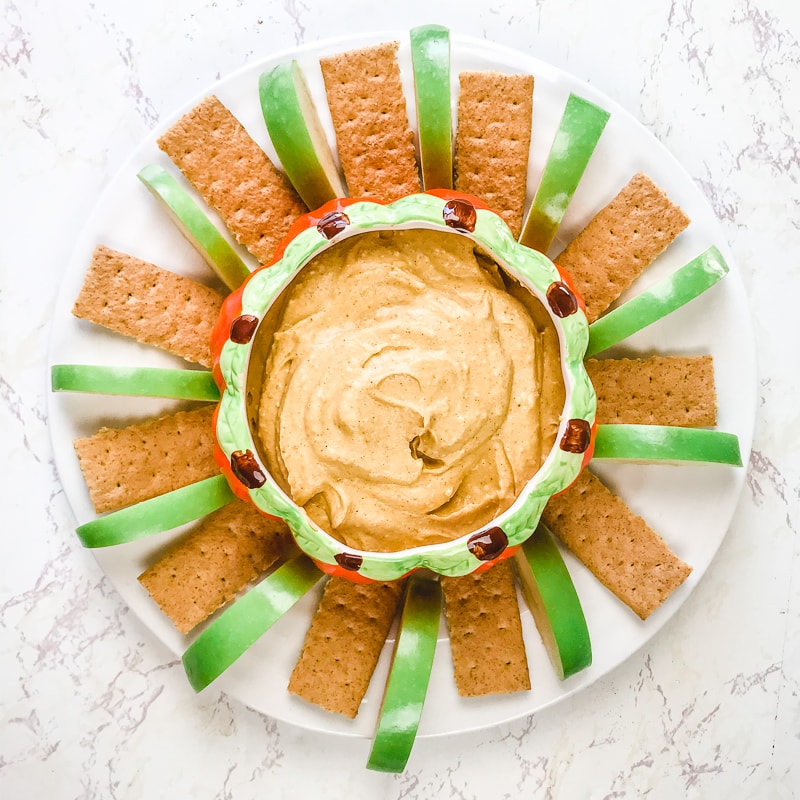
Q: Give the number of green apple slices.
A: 11